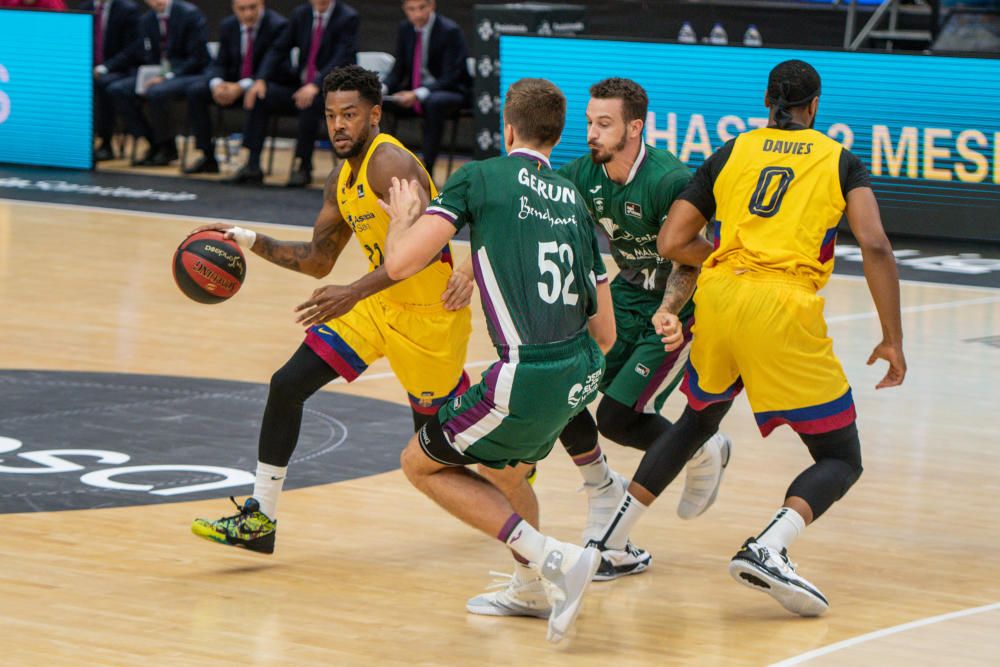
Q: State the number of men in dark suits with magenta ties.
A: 5